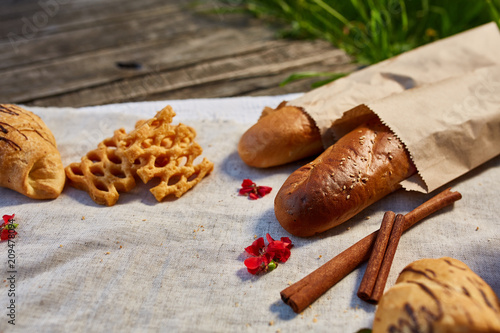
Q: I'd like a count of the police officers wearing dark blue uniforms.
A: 0